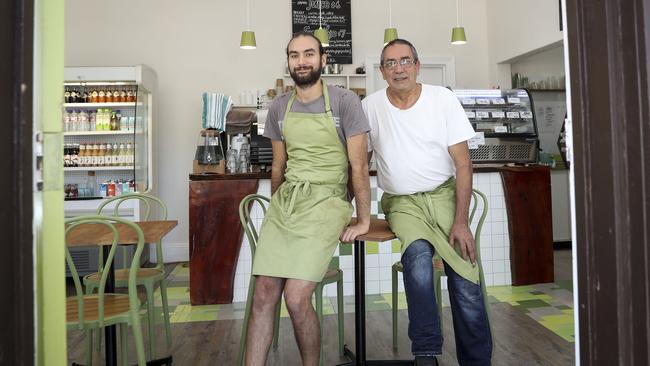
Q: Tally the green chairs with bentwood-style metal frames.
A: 4